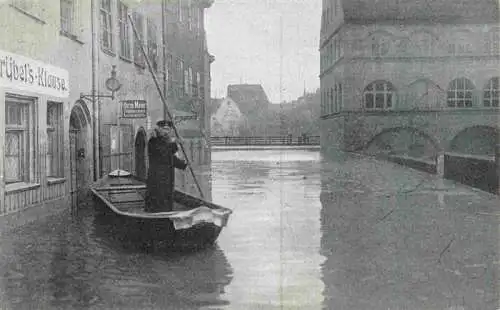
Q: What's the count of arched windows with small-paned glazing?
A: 3